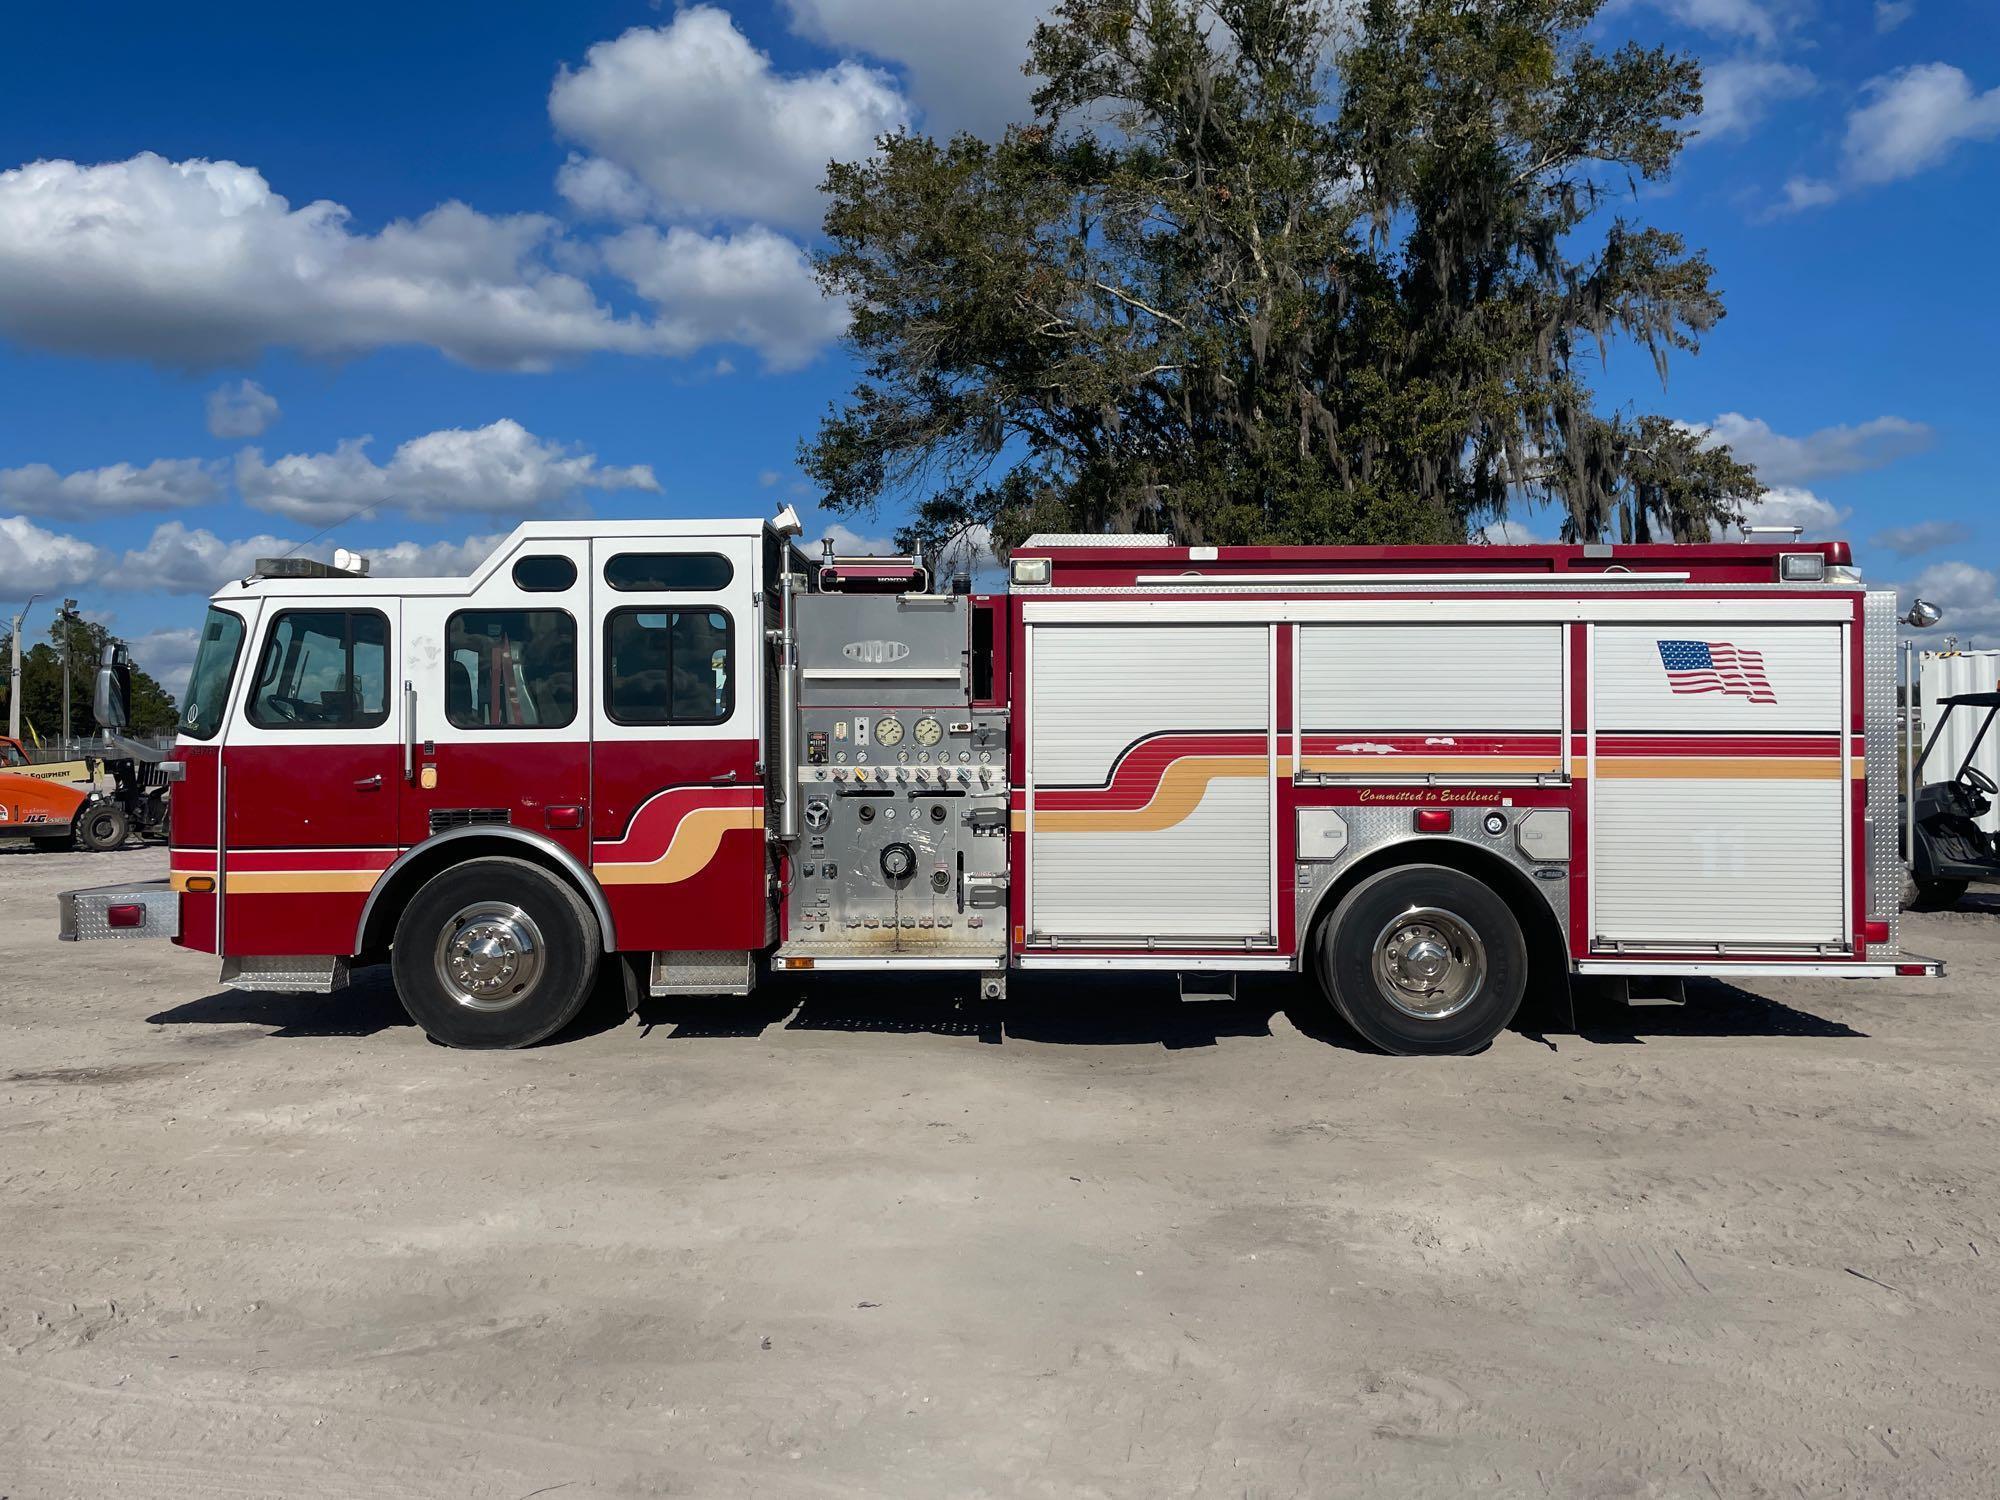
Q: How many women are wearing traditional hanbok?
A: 0